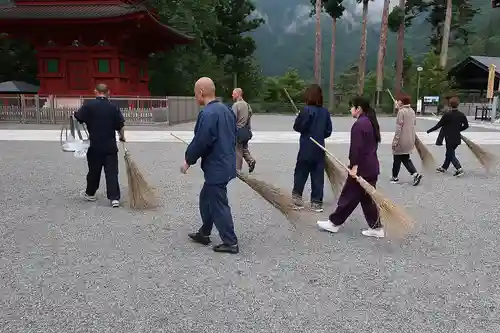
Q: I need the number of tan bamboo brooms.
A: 6